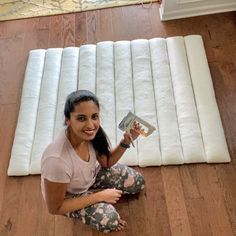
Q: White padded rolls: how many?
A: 10